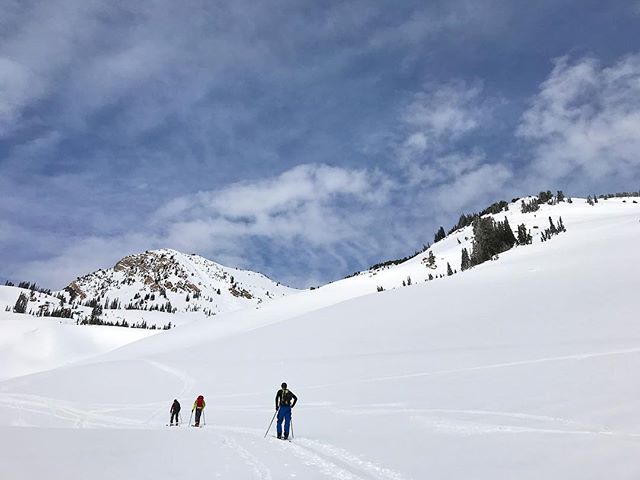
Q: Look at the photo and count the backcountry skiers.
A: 3